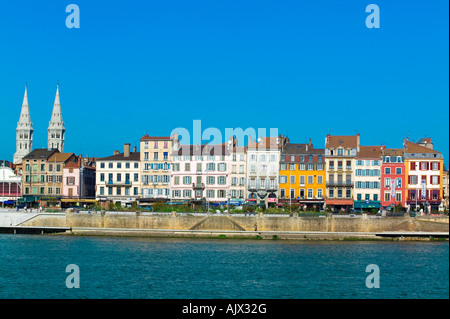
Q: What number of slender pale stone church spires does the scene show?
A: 2